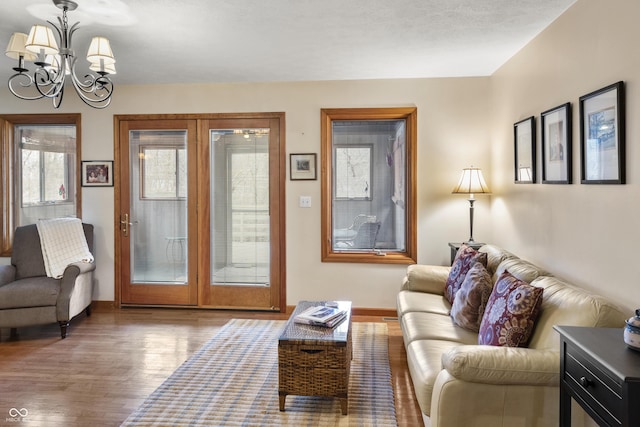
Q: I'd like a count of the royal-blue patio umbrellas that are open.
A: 0